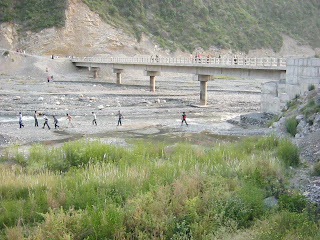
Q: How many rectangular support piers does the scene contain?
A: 4